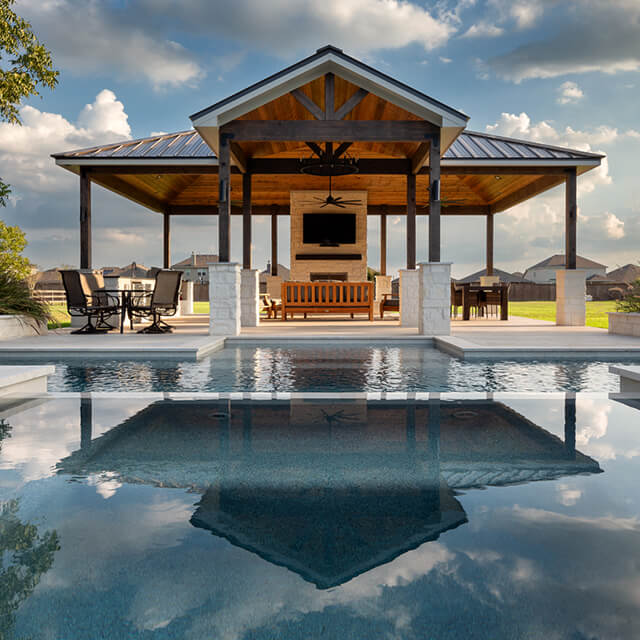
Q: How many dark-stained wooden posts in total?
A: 10